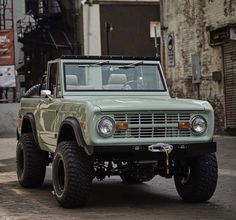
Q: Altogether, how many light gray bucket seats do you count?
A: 2